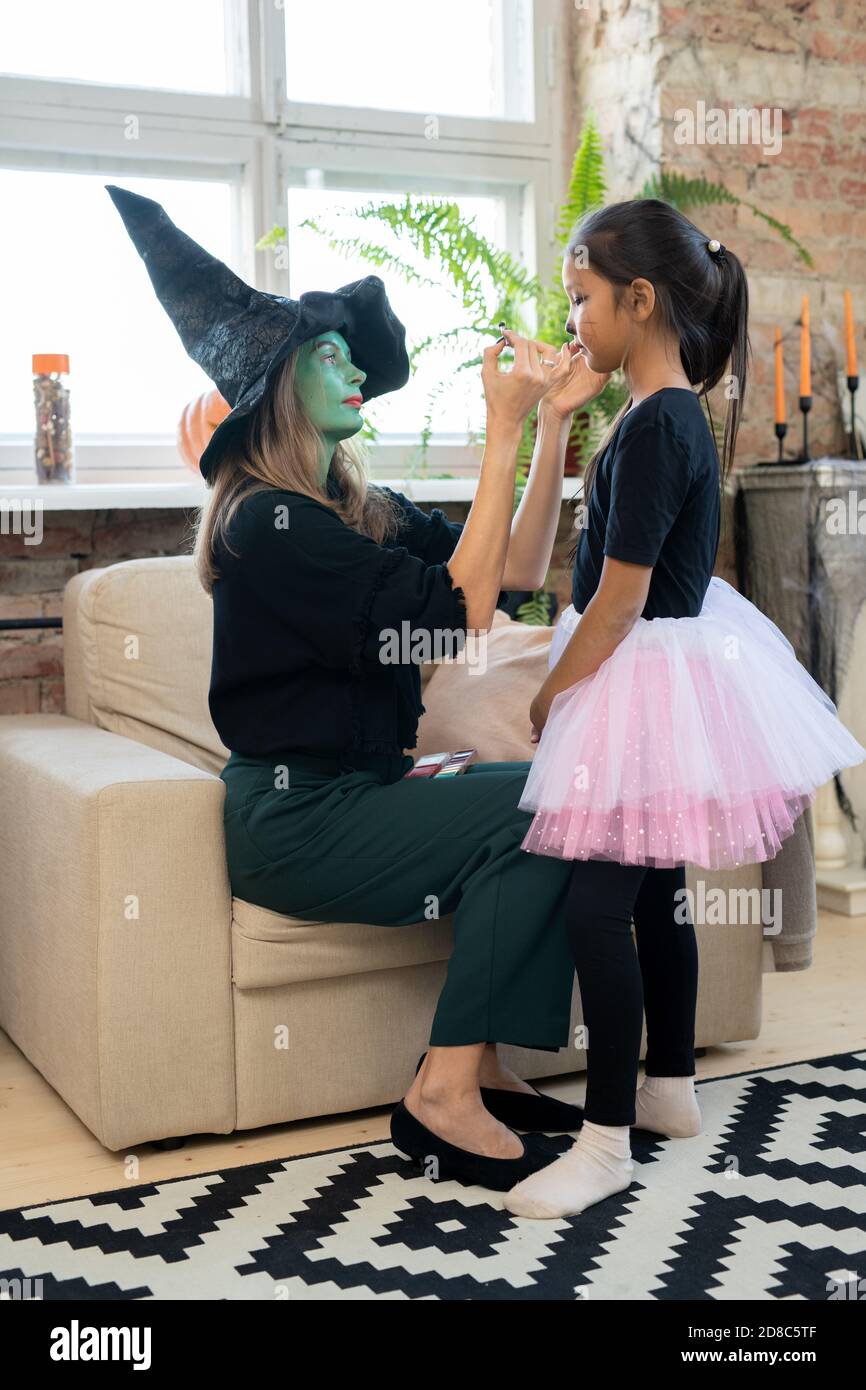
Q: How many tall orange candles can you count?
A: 3